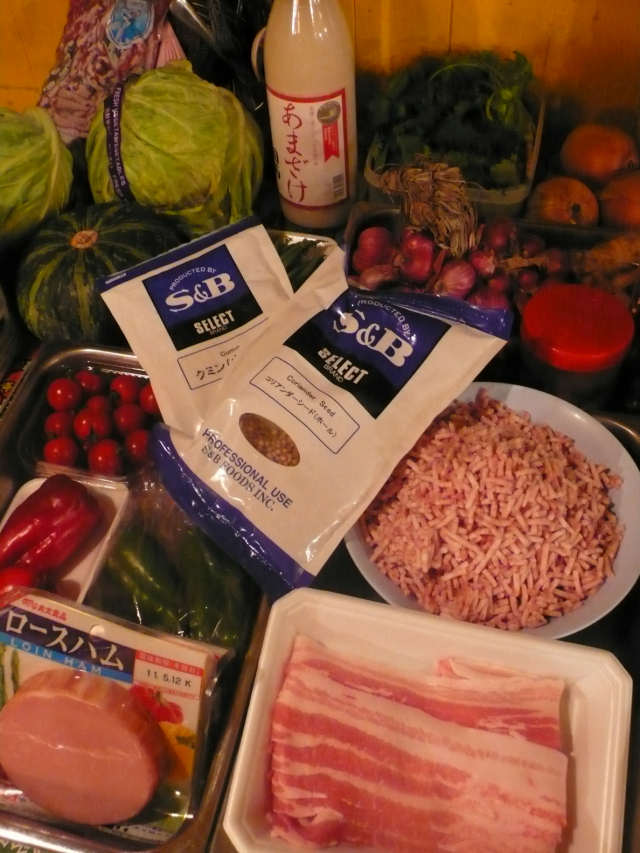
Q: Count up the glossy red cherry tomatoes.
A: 11